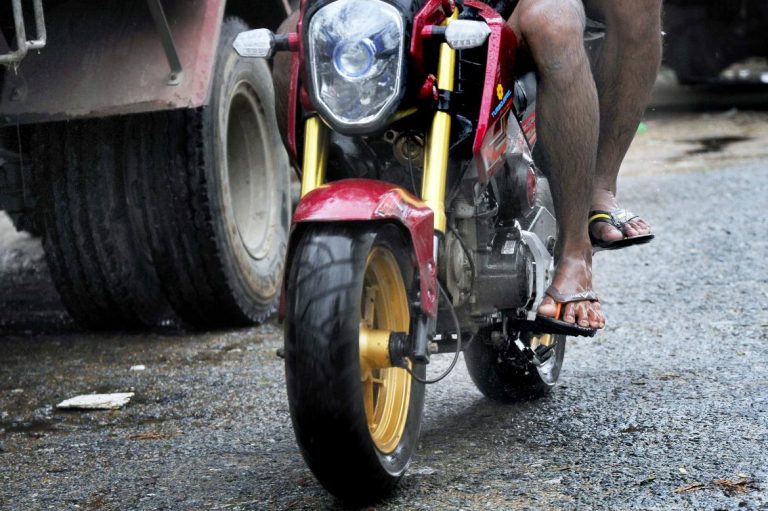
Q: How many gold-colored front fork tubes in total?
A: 2